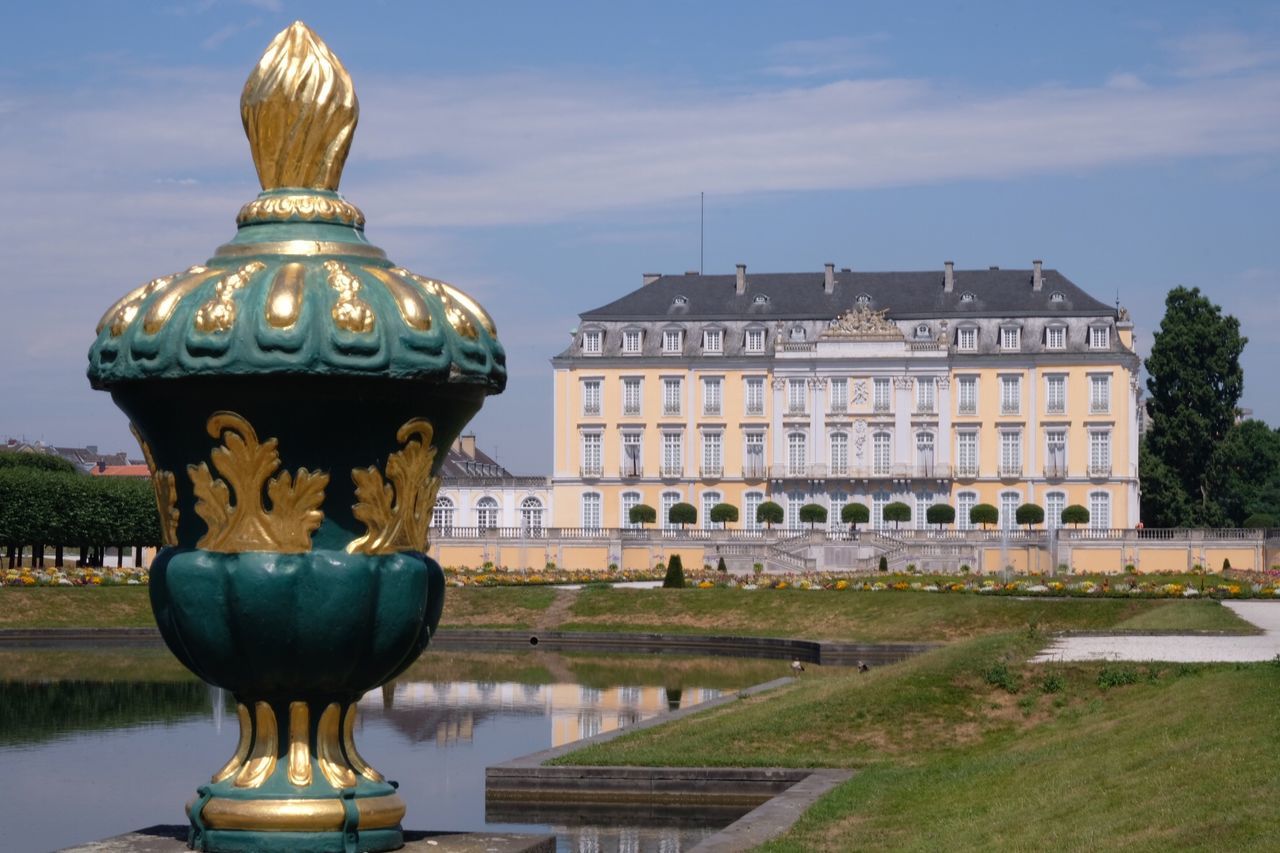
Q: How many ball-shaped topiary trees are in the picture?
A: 11